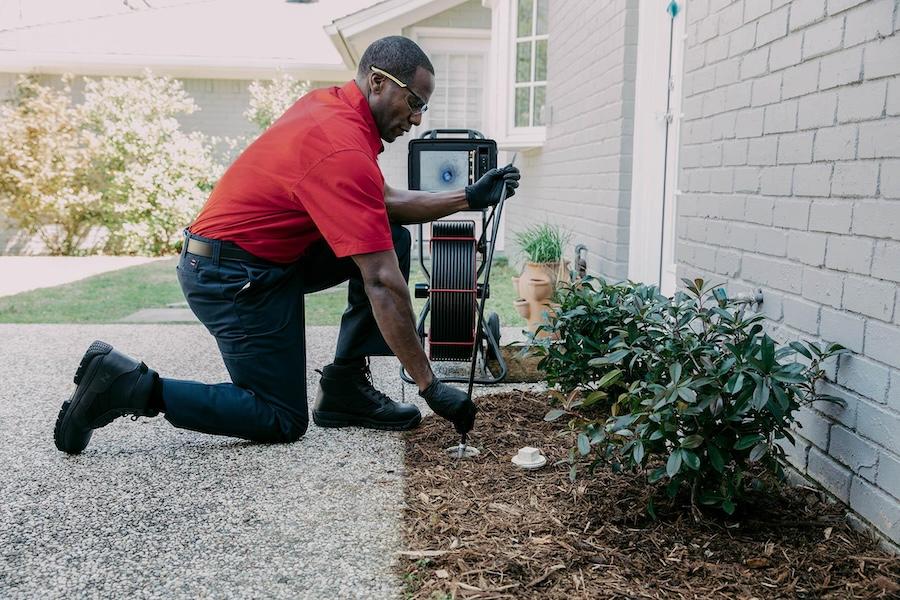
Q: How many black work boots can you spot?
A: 2